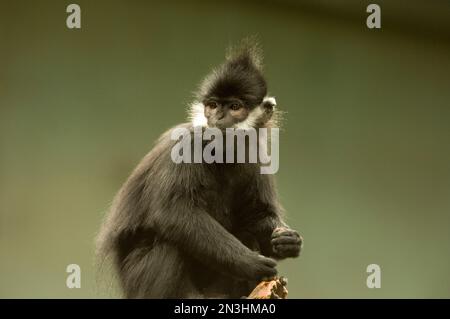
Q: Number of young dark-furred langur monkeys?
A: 1